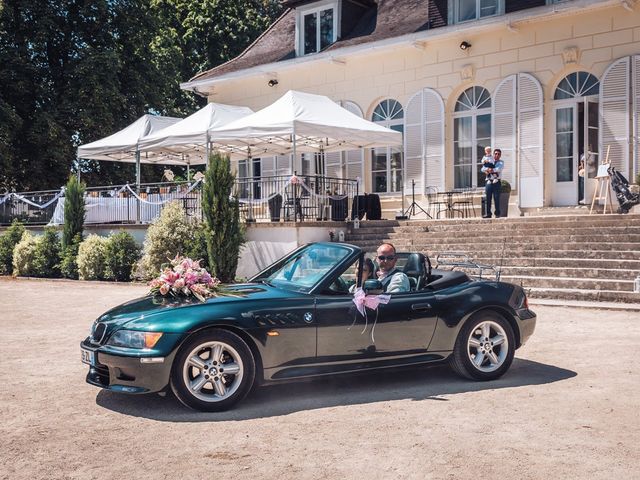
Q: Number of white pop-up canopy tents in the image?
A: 3